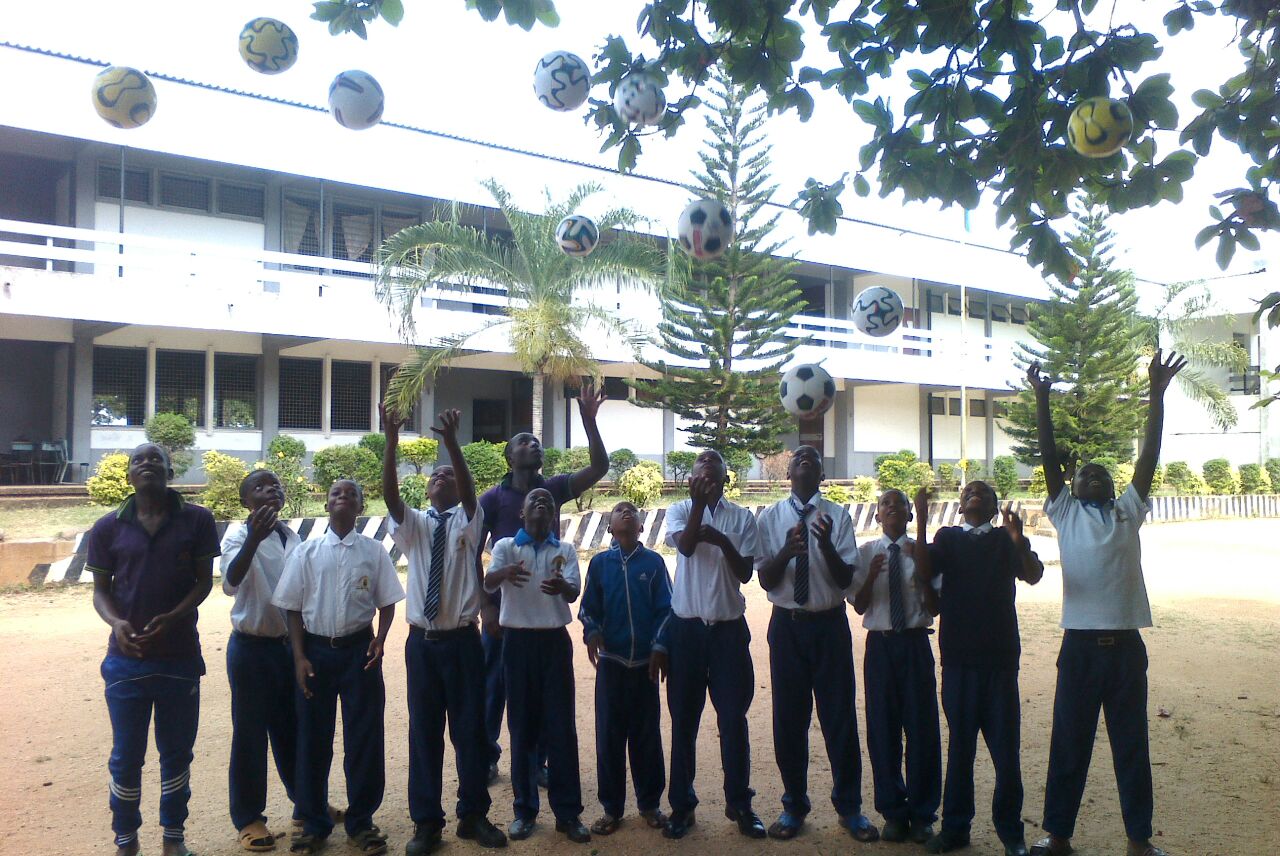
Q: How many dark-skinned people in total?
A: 12